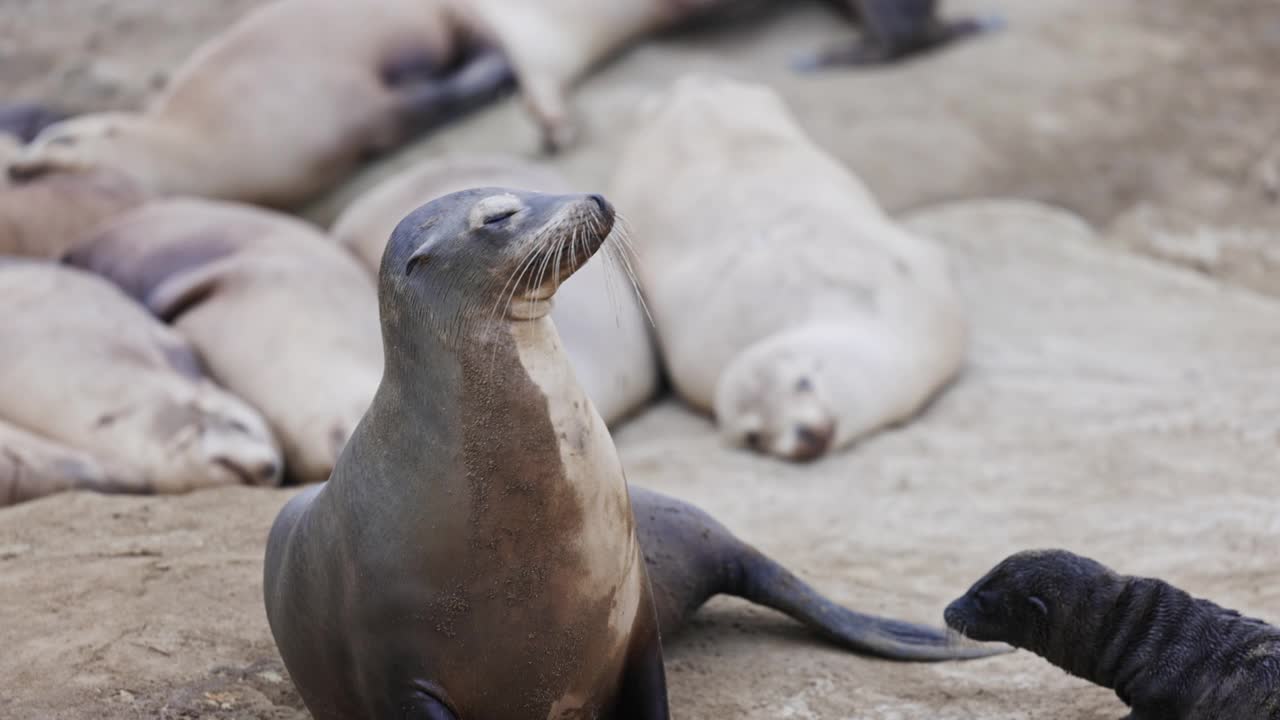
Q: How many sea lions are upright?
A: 2